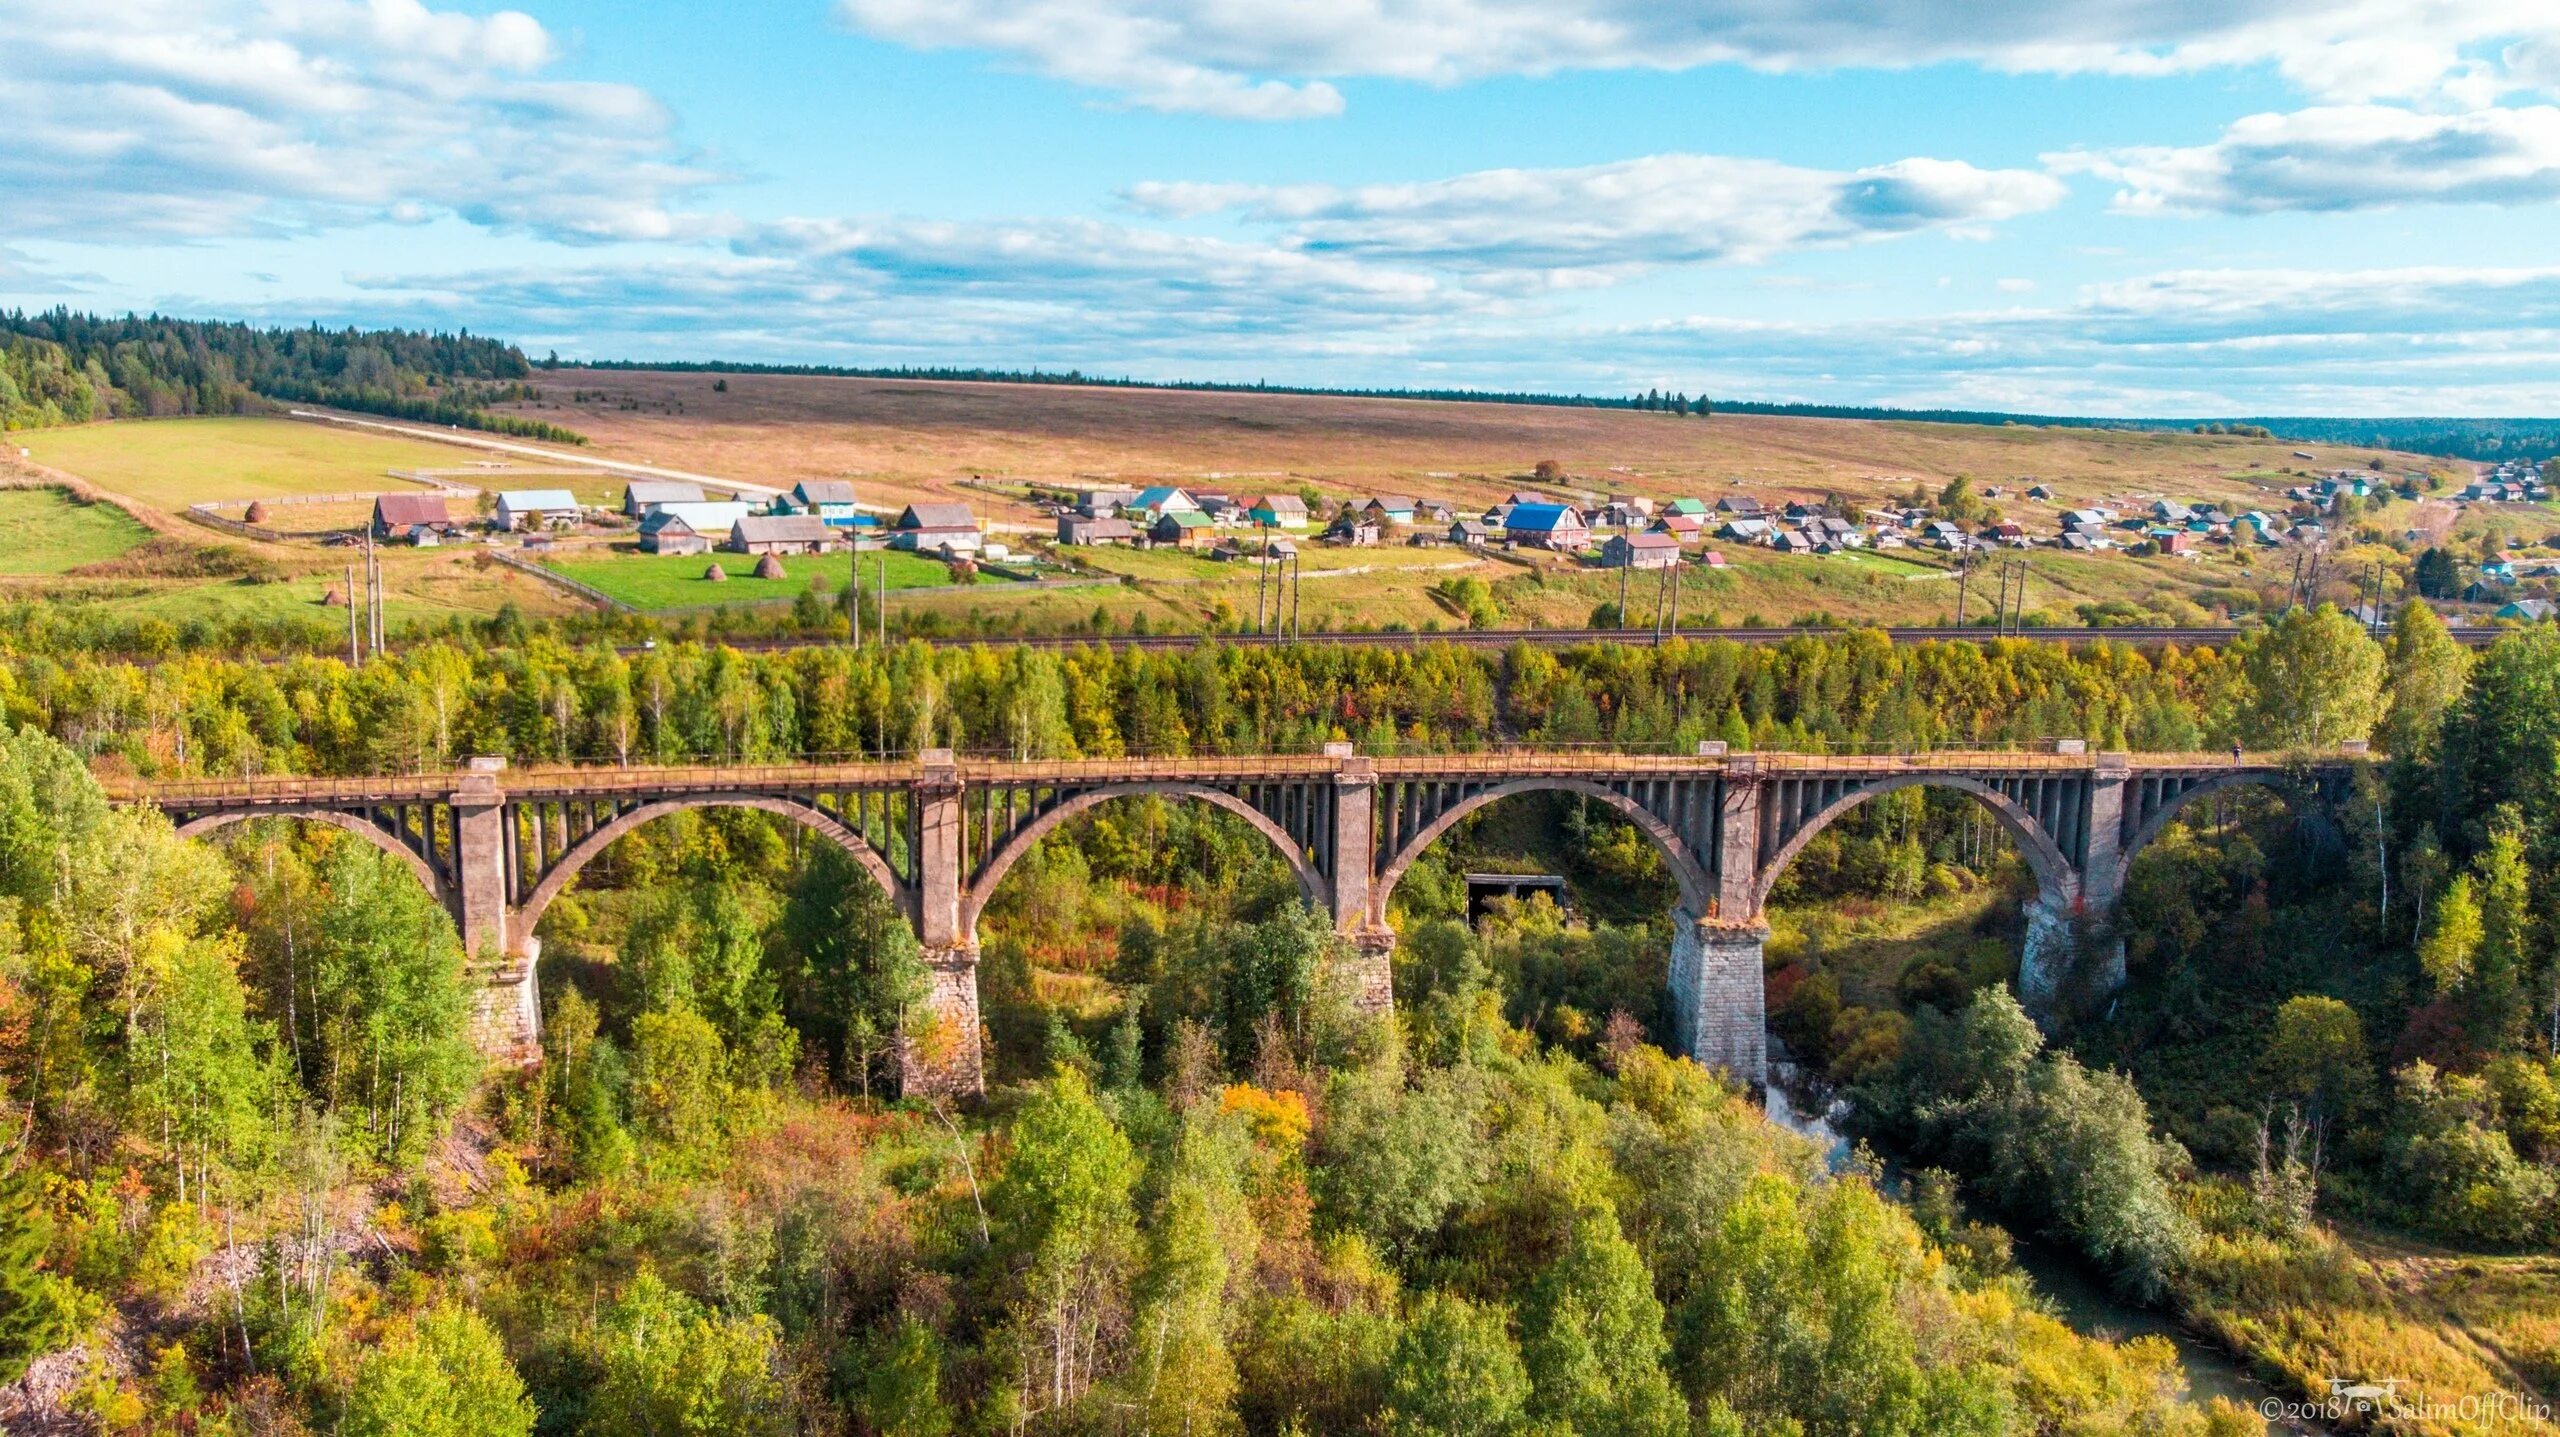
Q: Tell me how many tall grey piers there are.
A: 5